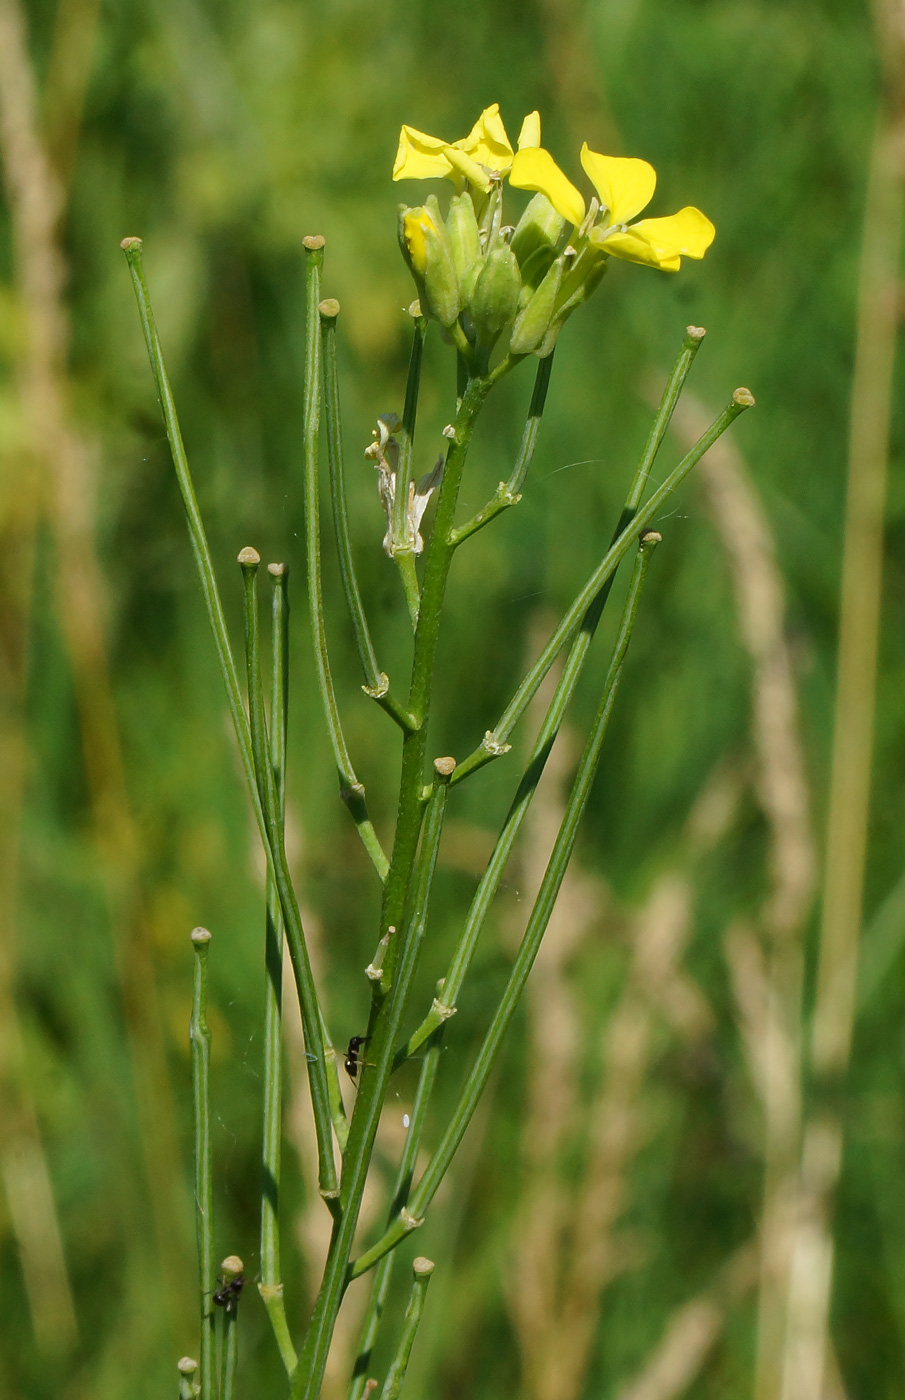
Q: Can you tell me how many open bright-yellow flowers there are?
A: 2